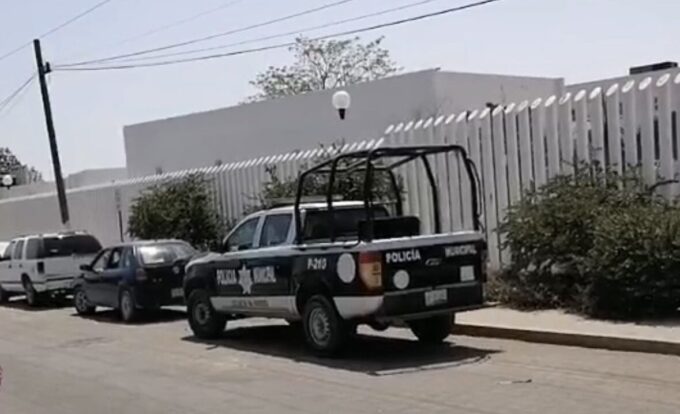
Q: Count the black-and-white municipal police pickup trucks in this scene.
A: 1